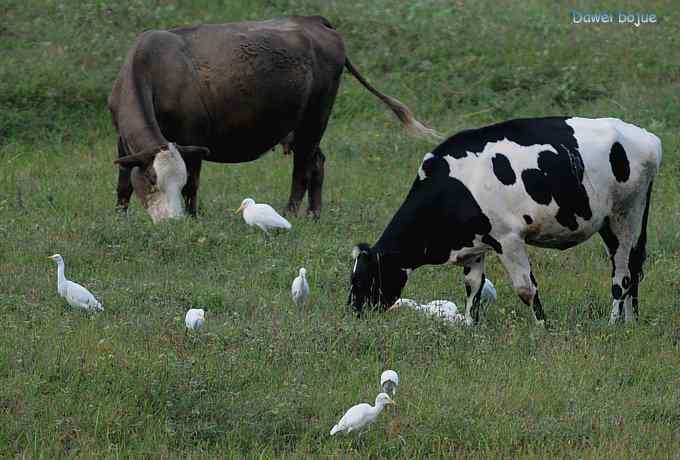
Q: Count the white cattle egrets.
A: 8